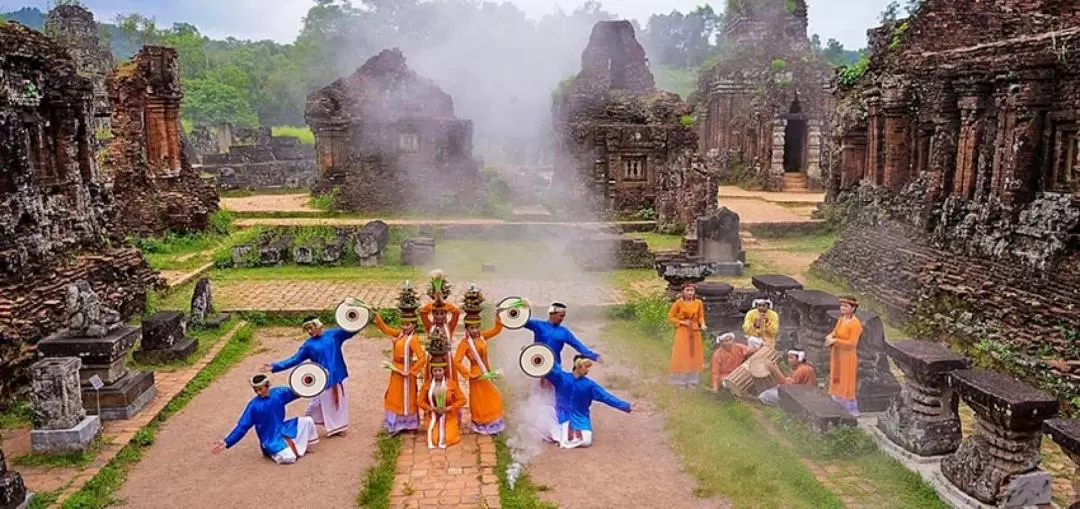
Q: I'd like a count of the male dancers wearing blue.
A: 4